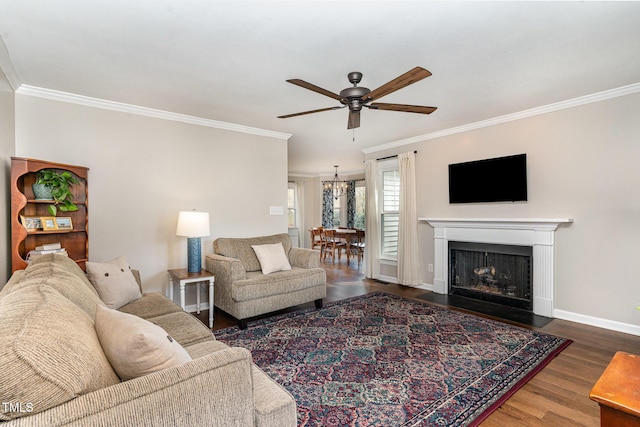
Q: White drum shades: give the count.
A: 1